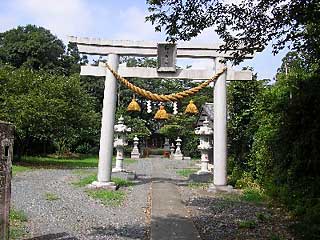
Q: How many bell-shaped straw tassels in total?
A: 3